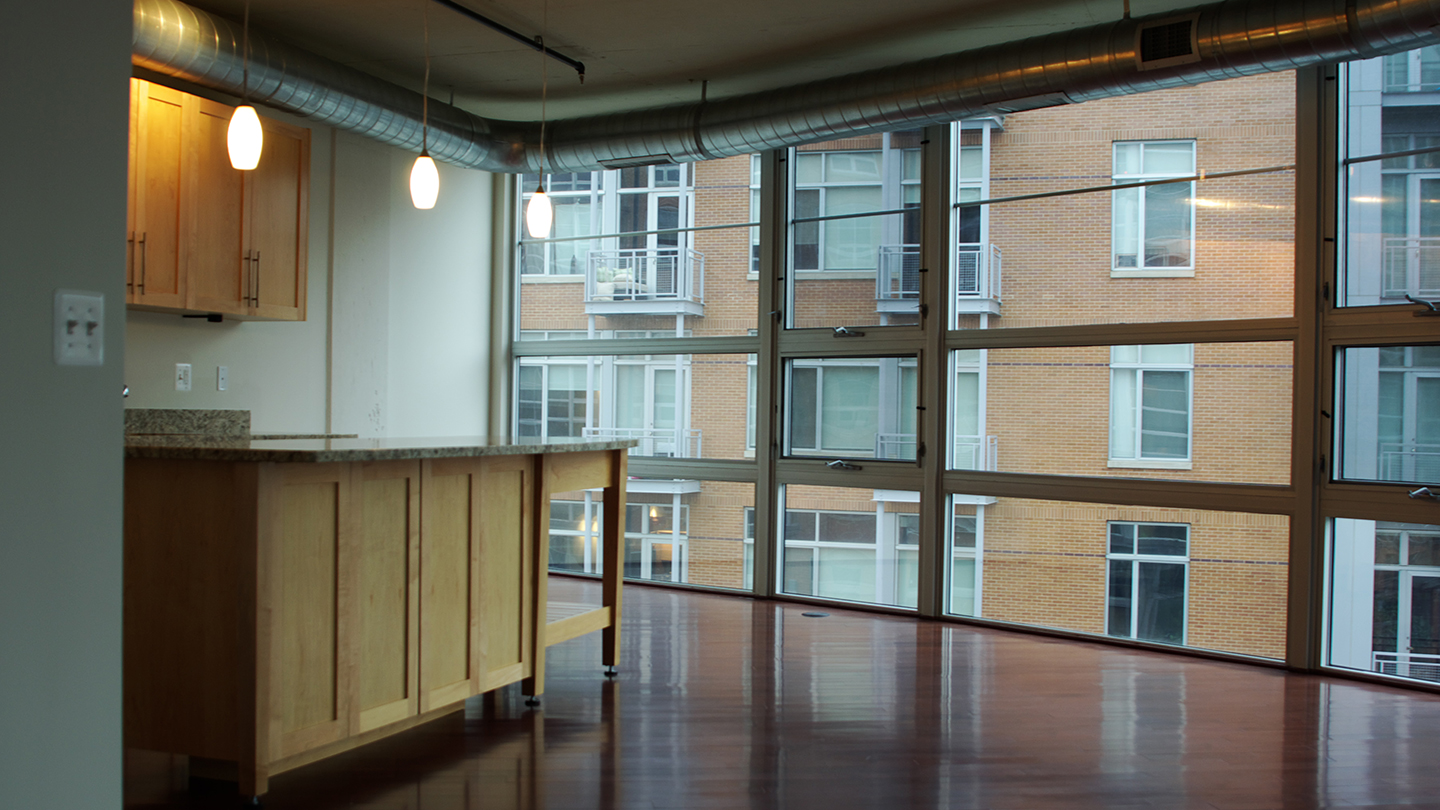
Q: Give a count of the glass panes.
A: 12